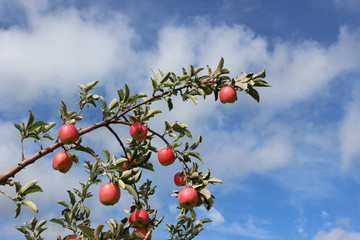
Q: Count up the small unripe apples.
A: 0